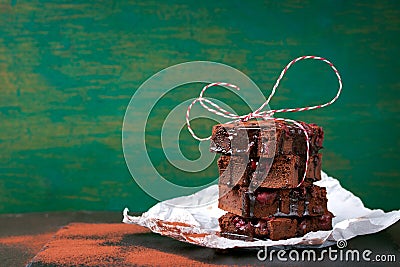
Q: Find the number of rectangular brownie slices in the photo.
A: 4